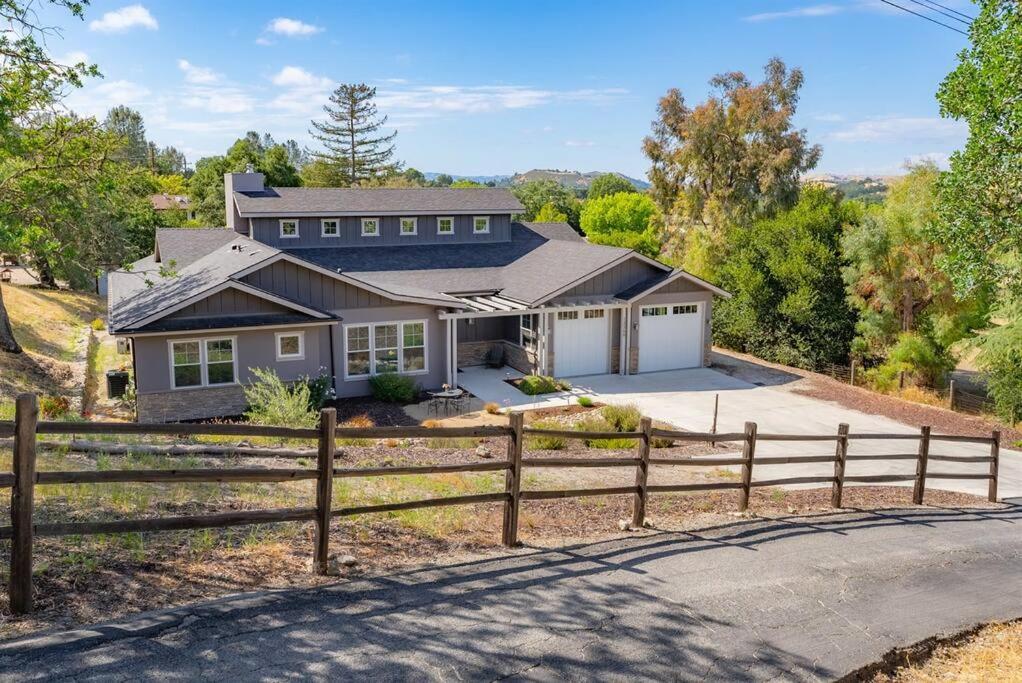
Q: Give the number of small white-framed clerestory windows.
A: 6